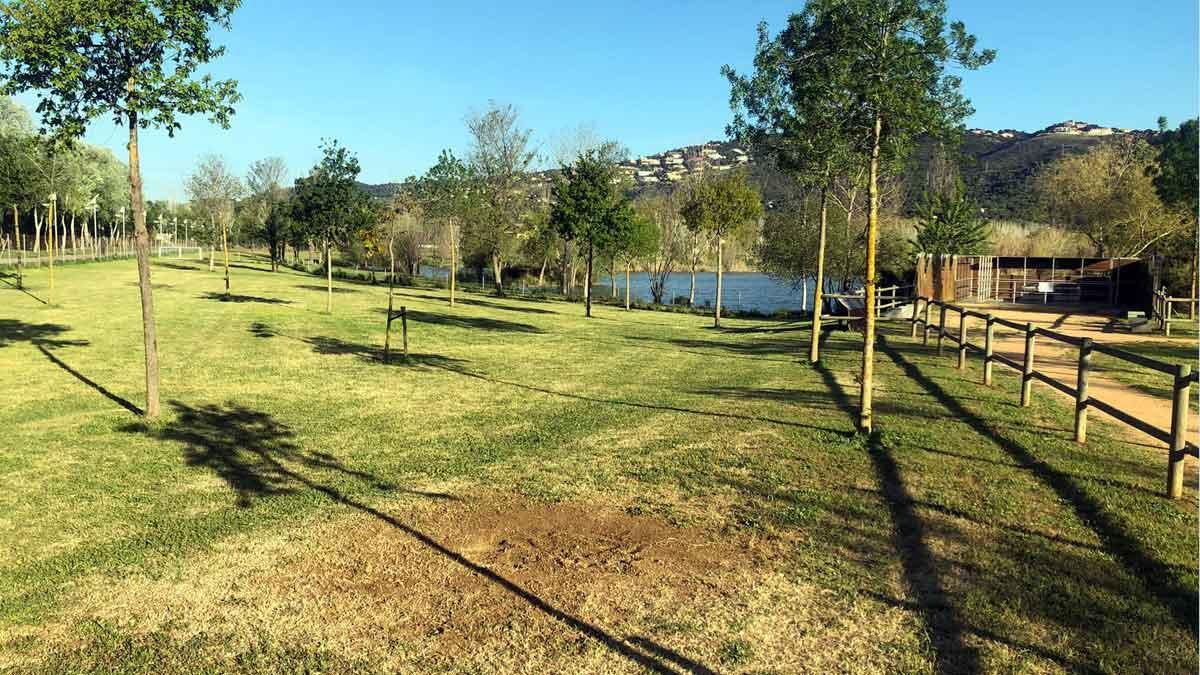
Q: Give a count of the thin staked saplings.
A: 1